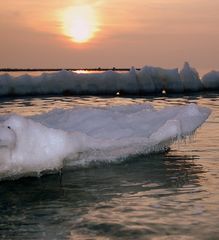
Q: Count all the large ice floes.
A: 2